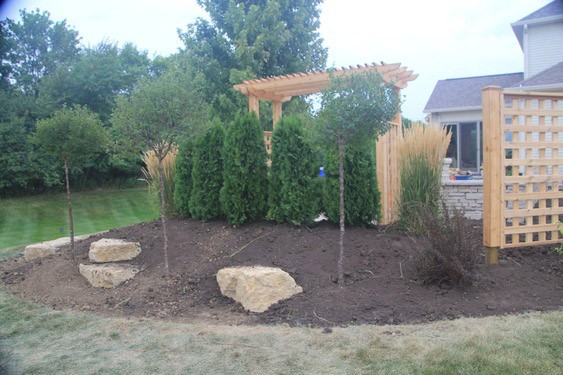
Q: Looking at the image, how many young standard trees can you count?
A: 3